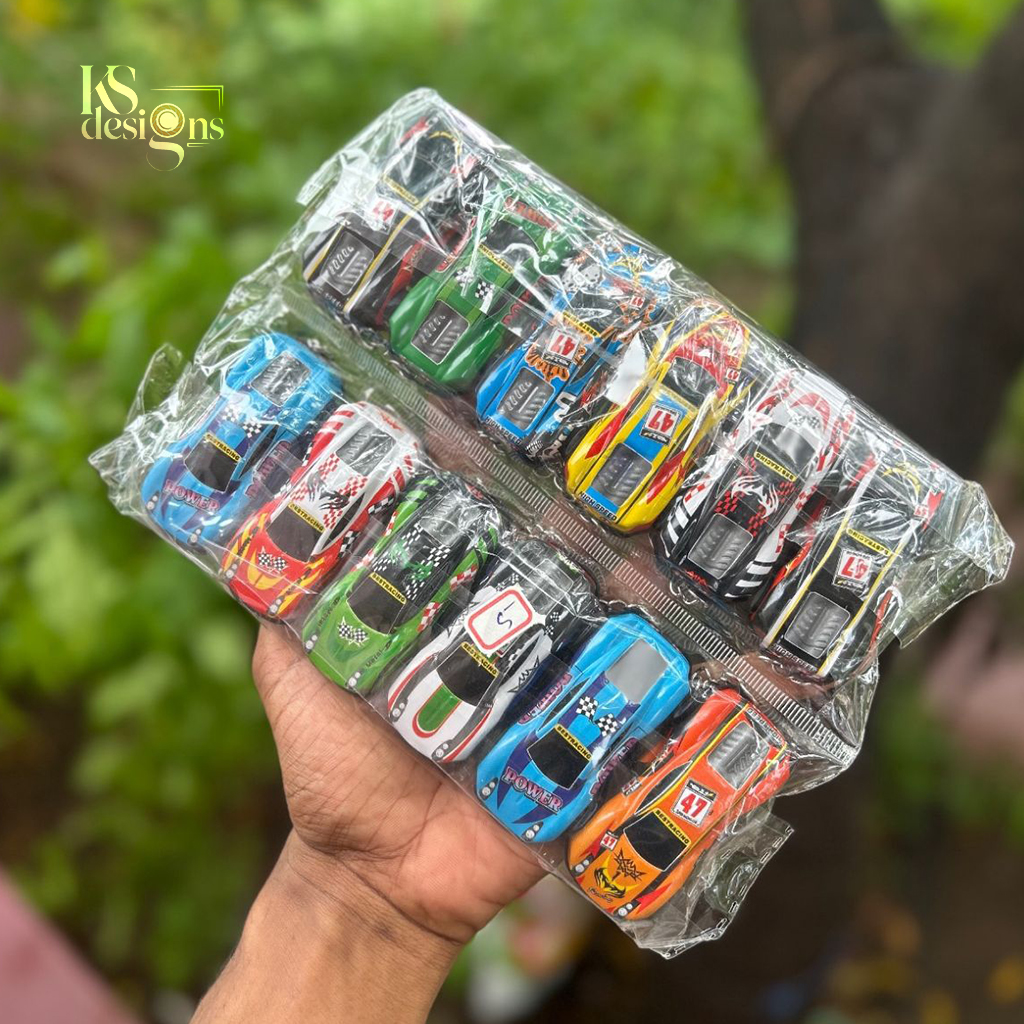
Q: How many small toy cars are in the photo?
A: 12